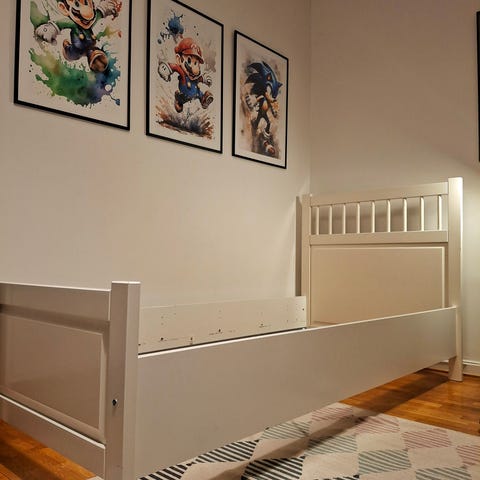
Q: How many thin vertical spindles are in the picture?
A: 9